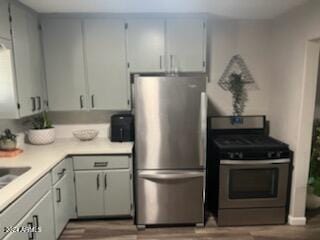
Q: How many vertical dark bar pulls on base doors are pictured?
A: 5